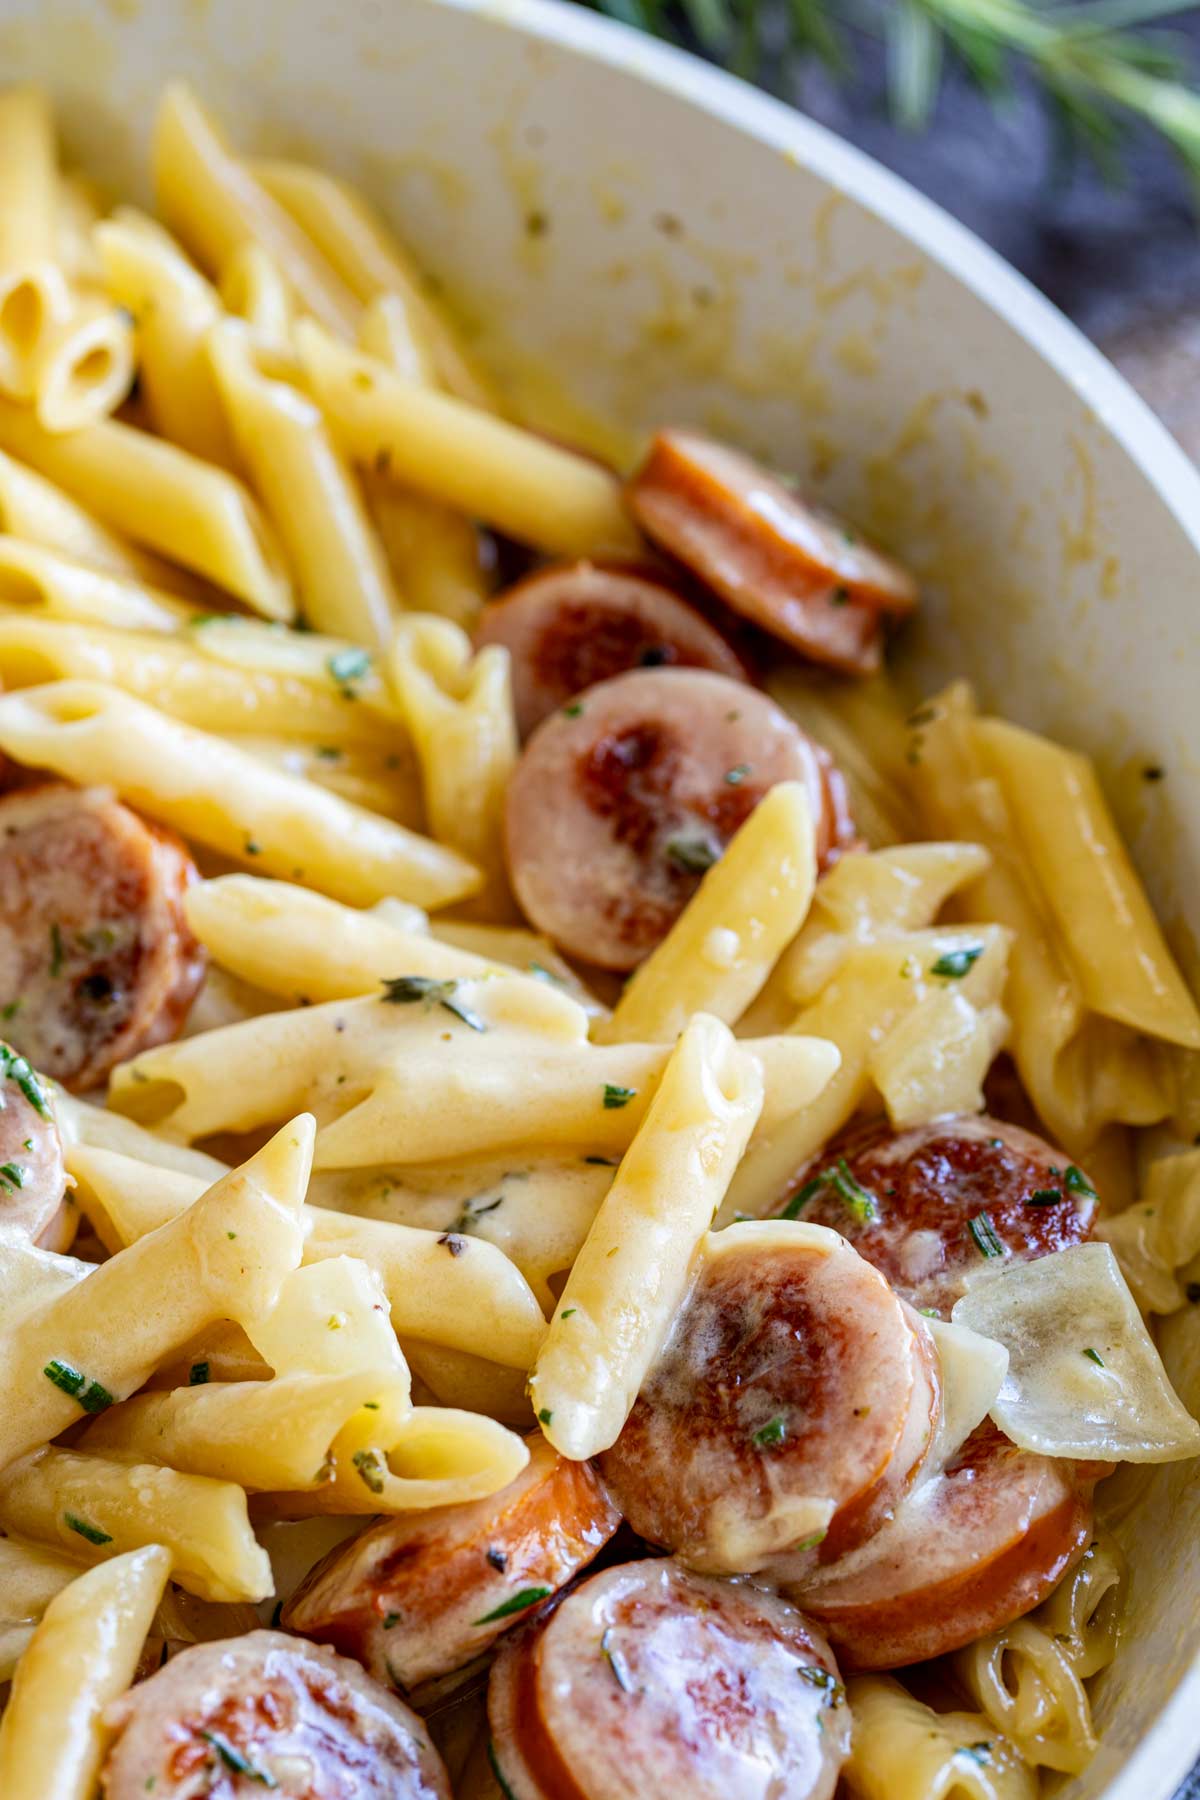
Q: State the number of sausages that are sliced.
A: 11